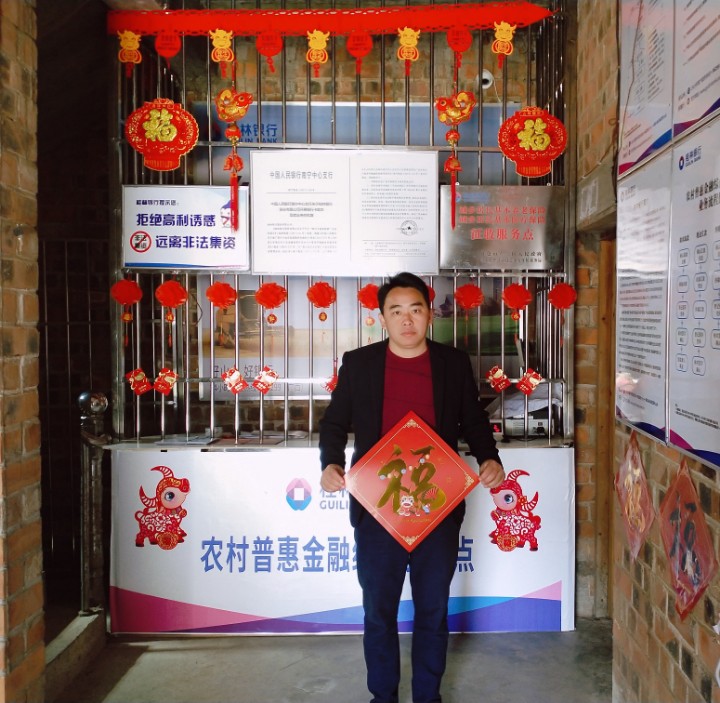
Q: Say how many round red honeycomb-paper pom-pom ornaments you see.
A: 10